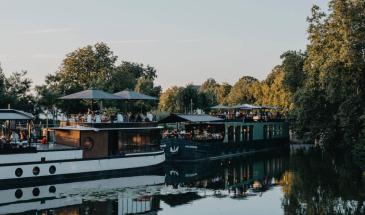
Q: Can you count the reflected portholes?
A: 3